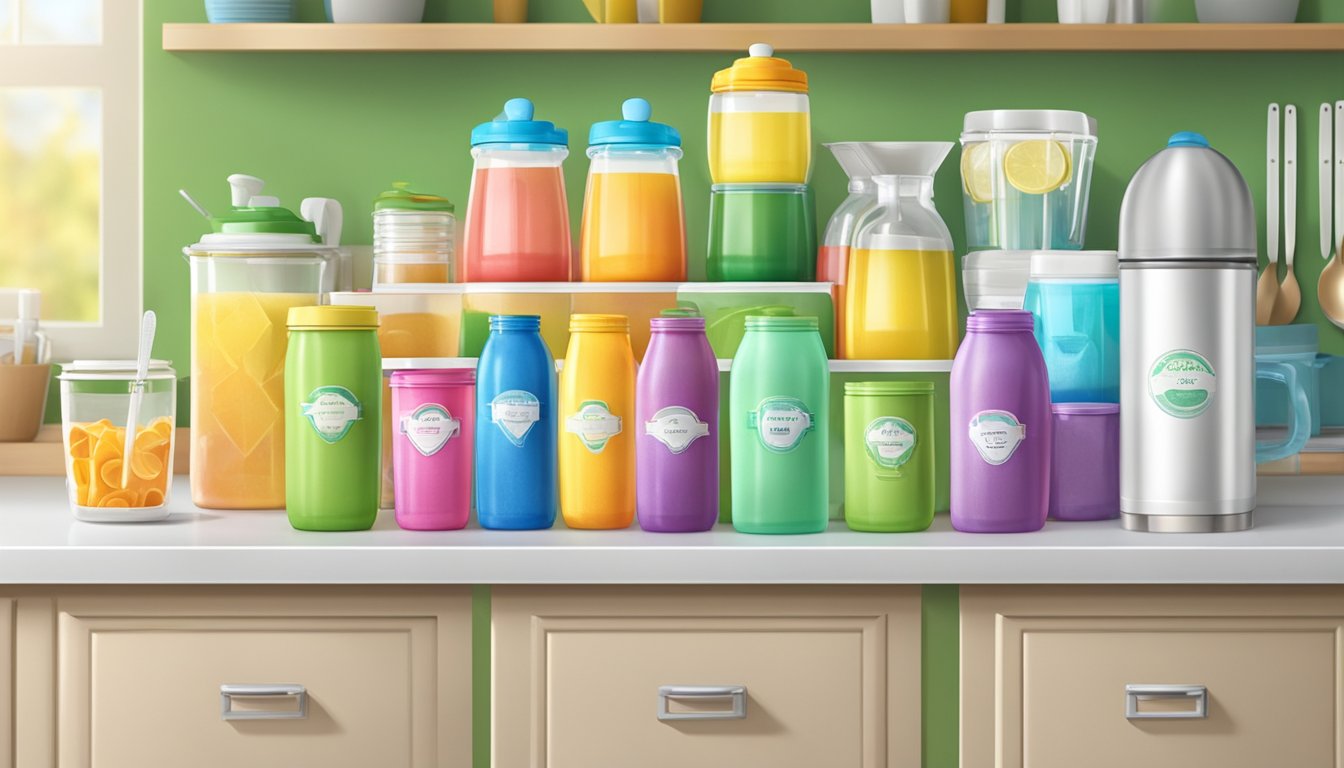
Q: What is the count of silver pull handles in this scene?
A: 3